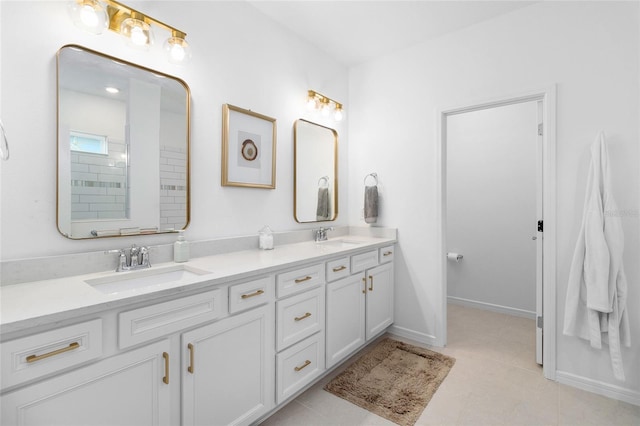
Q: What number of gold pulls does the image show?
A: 11